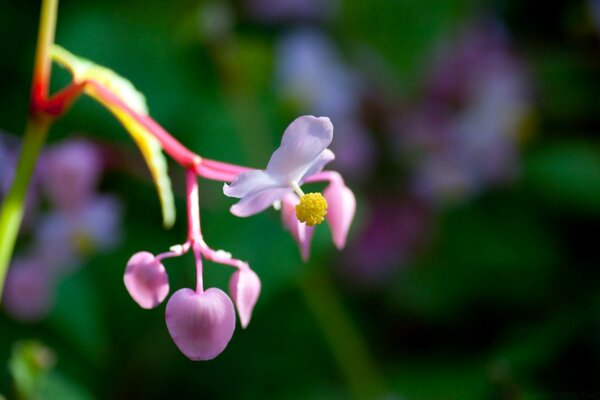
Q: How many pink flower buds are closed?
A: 5